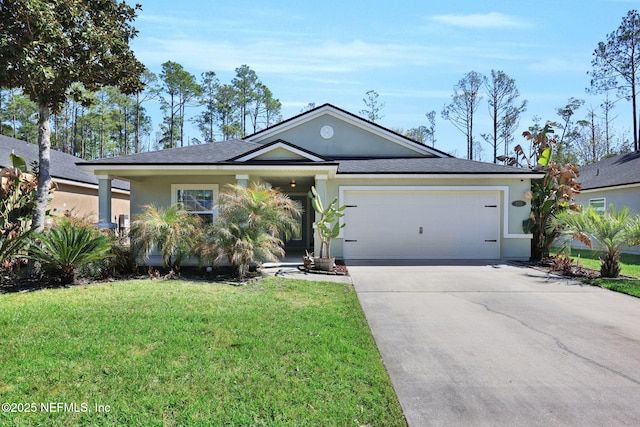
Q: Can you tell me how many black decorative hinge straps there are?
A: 4